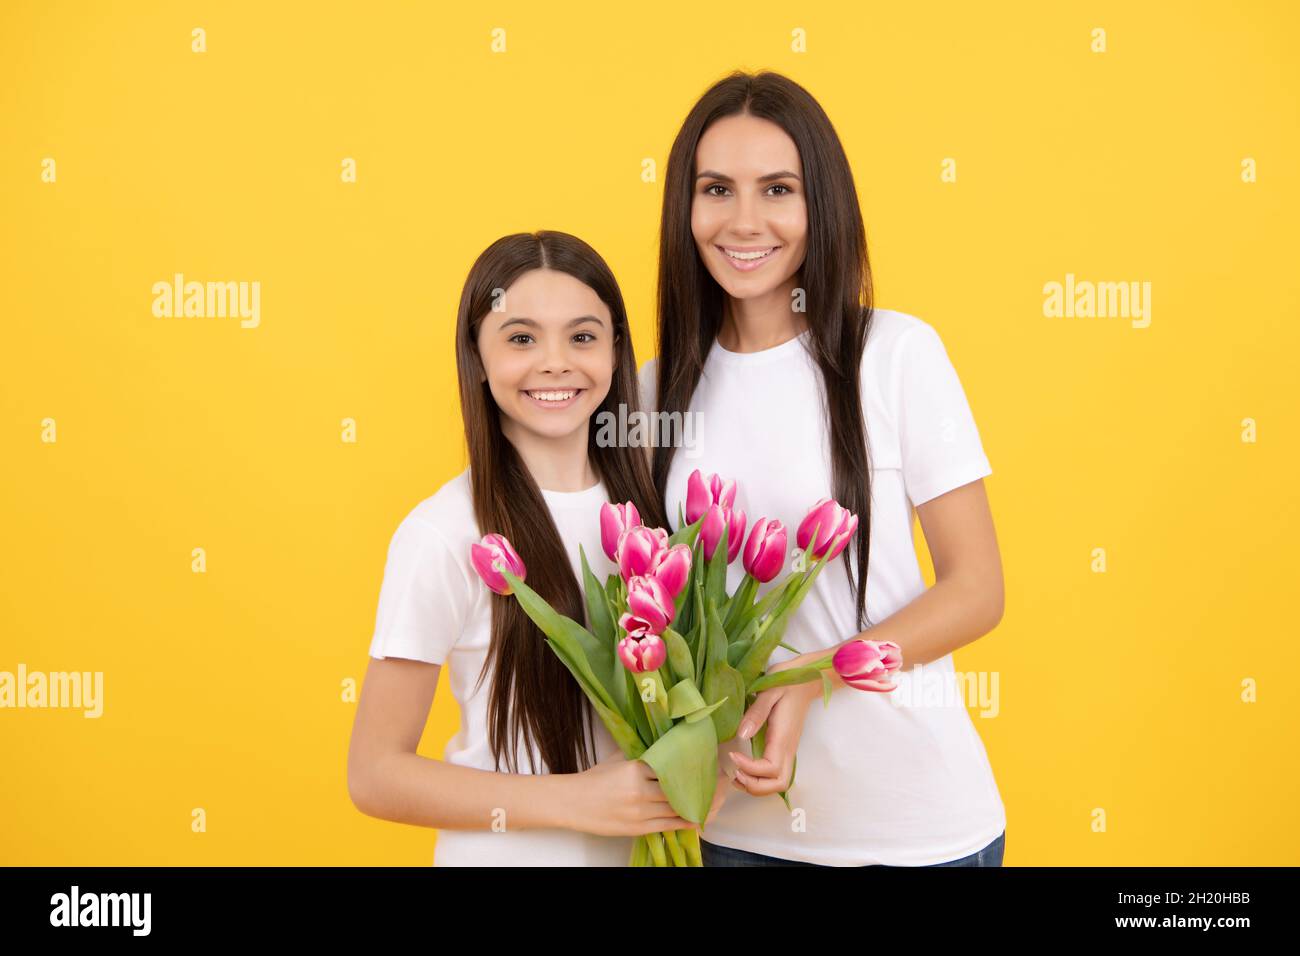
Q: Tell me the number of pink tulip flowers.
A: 11